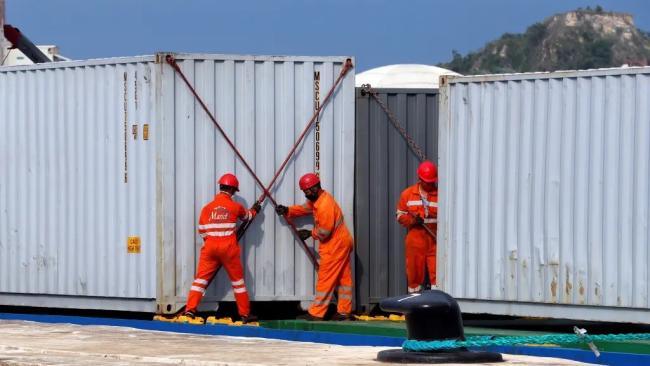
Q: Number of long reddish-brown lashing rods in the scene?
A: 2